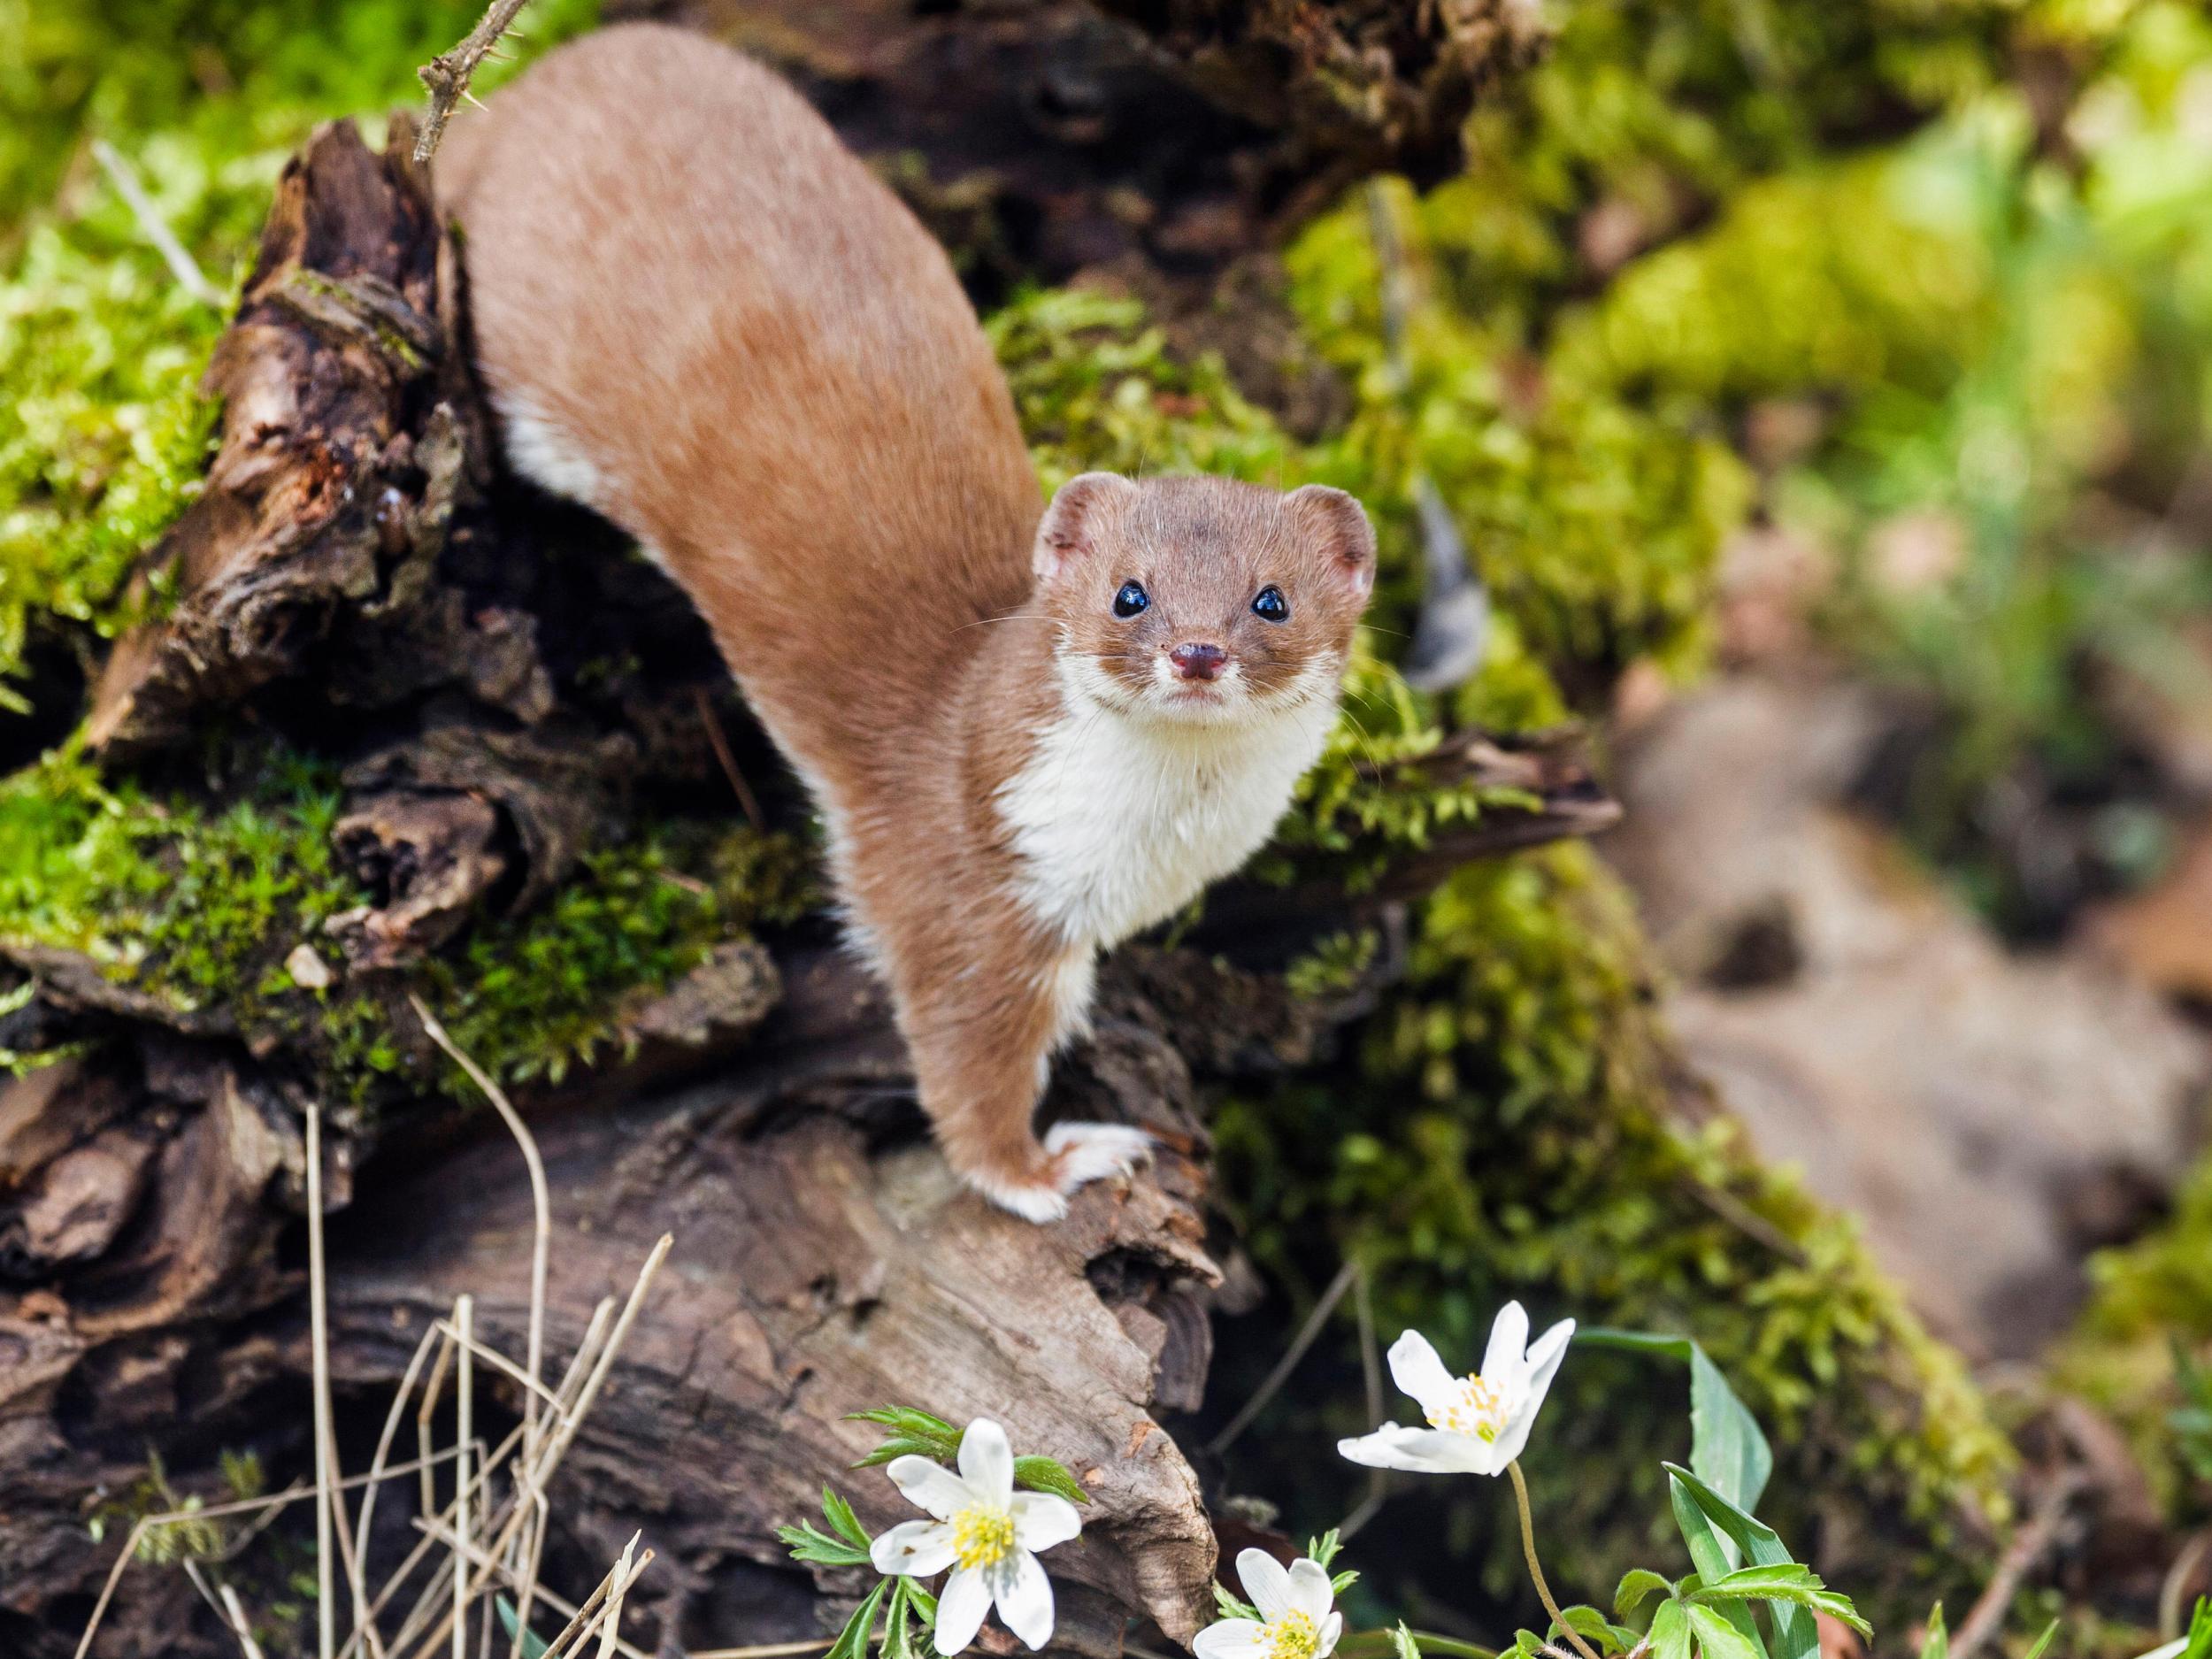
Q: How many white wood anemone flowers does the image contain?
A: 3